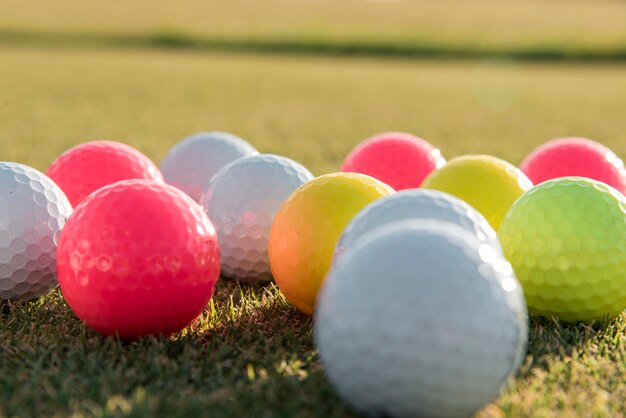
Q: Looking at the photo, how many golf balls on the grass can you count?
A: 12